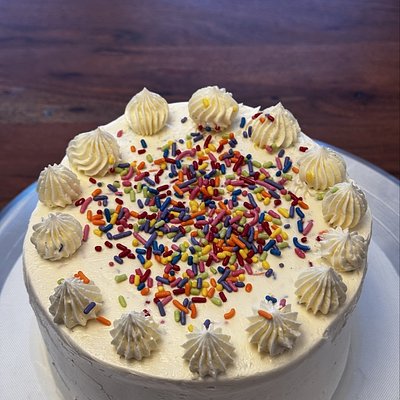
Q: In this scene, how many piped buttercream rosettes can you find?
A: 14